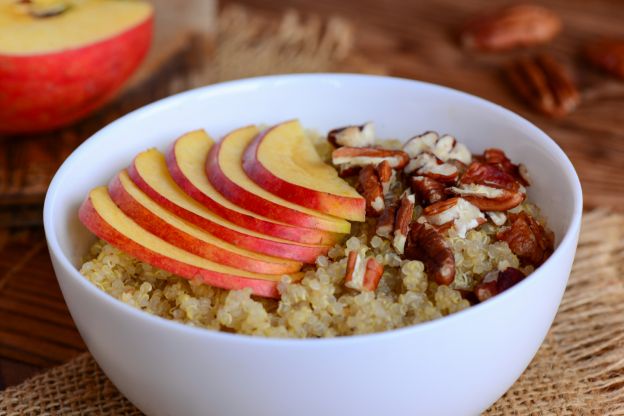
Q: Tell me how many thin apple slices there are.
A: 6